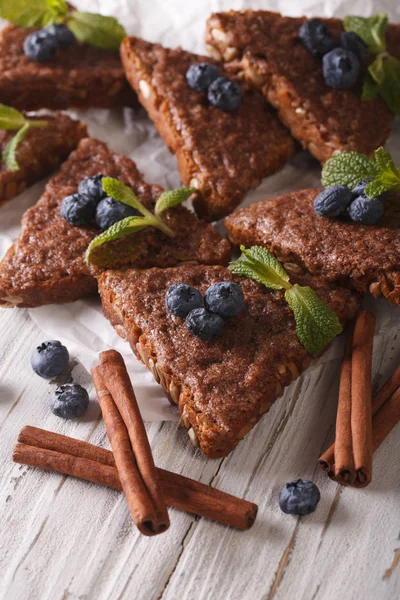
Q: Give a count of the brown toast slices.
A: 7